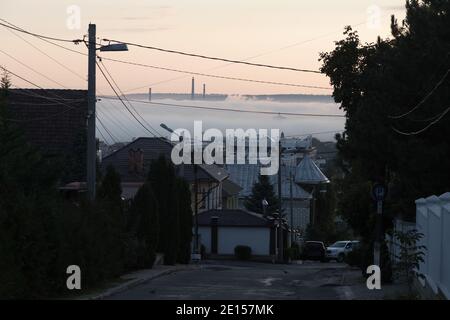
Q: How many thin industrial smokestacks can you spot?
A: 3